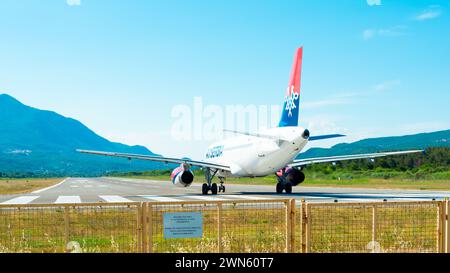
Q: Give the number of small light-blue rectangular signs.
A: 1